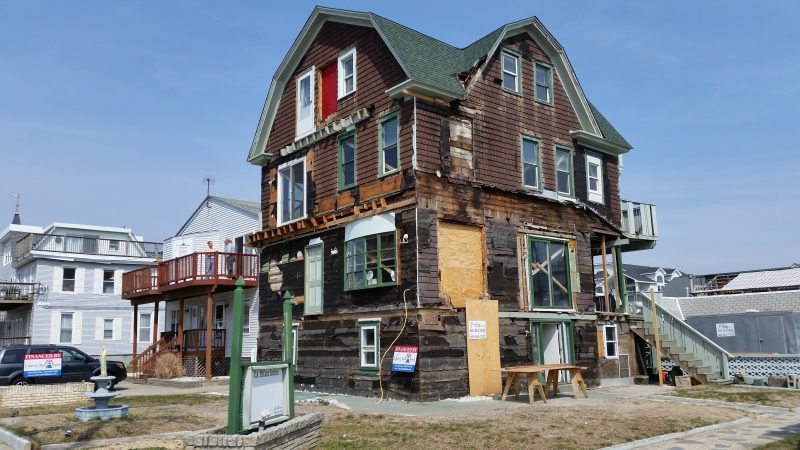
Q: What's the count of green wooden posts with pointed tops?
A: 2